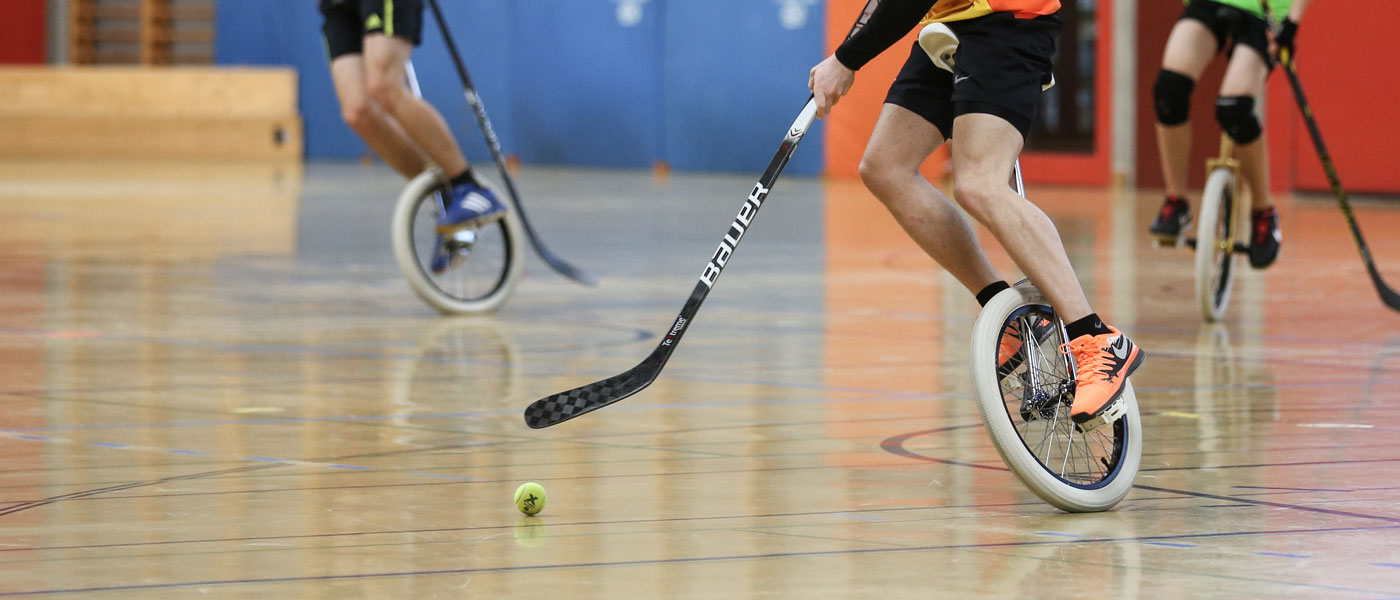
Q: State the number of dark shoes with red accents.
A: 2